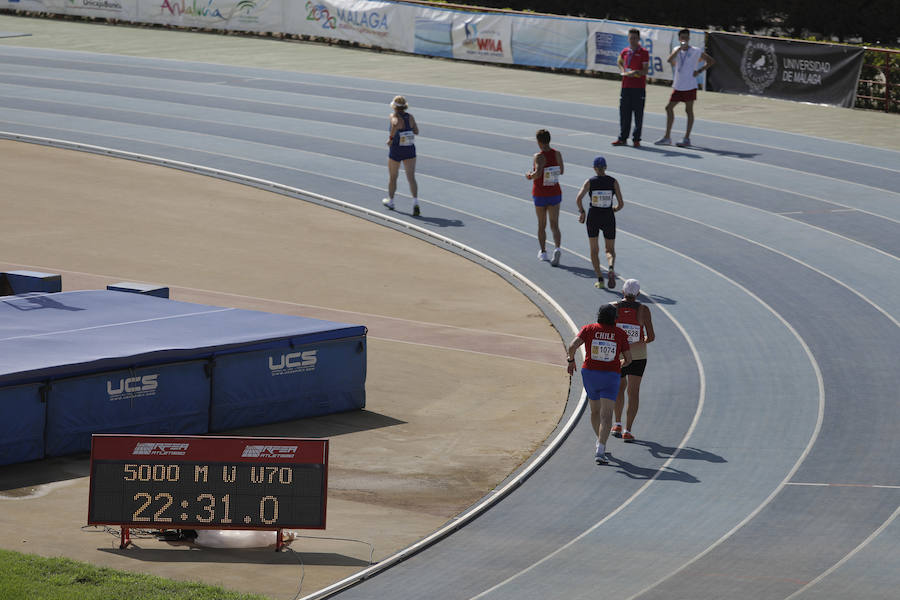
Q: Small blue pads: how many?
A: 2